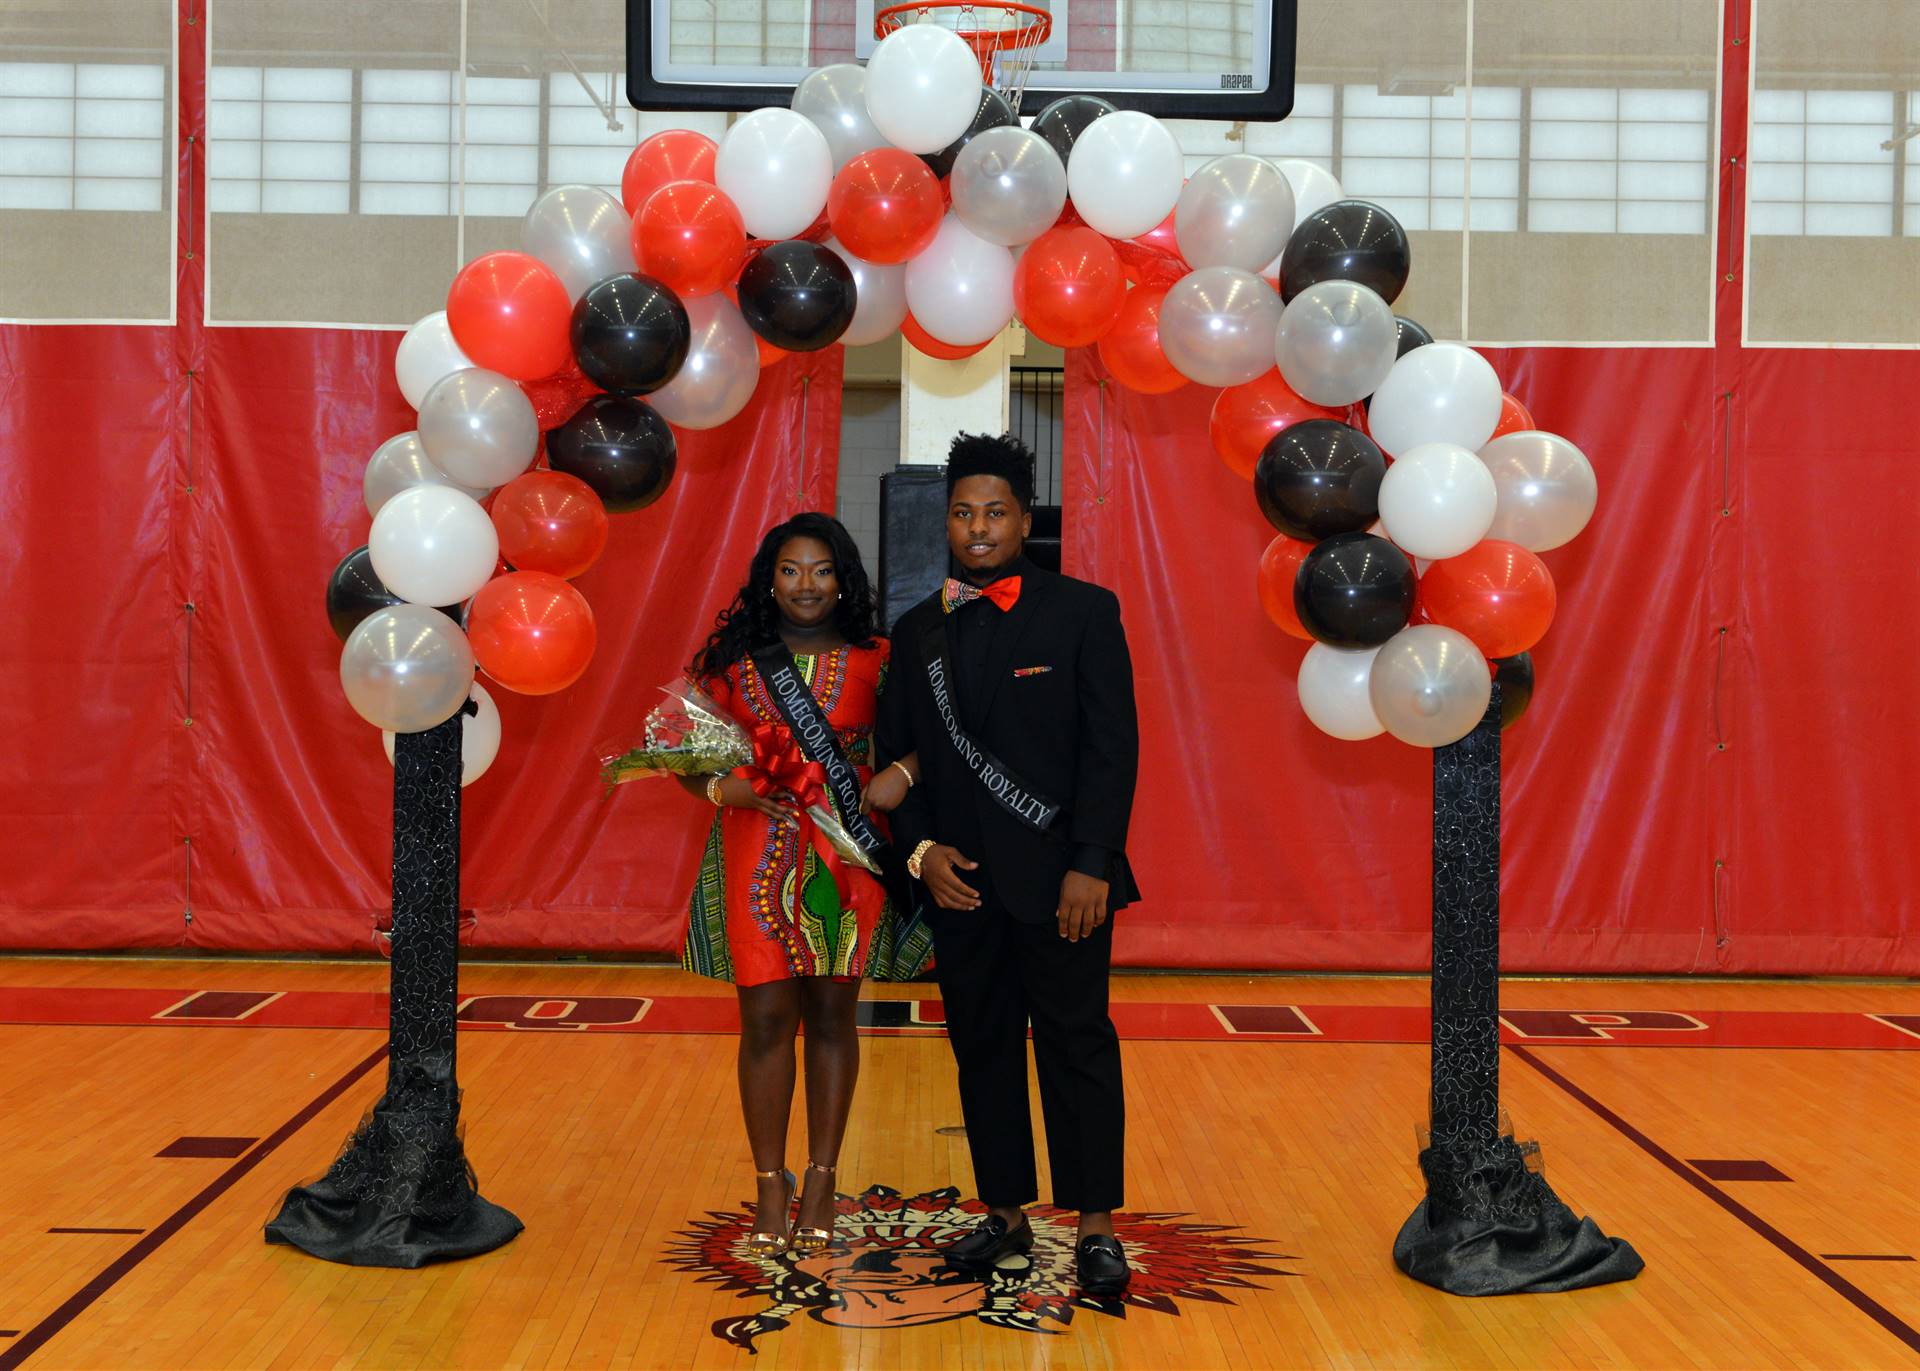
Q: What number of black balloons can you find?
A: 11